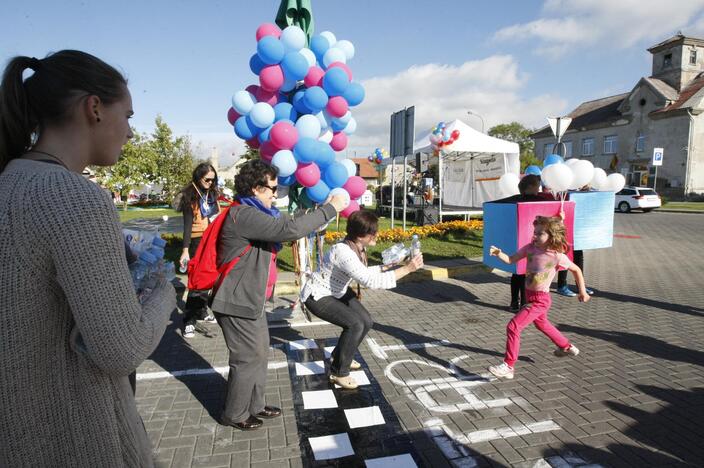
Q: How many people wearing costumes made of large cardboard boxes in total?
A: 2